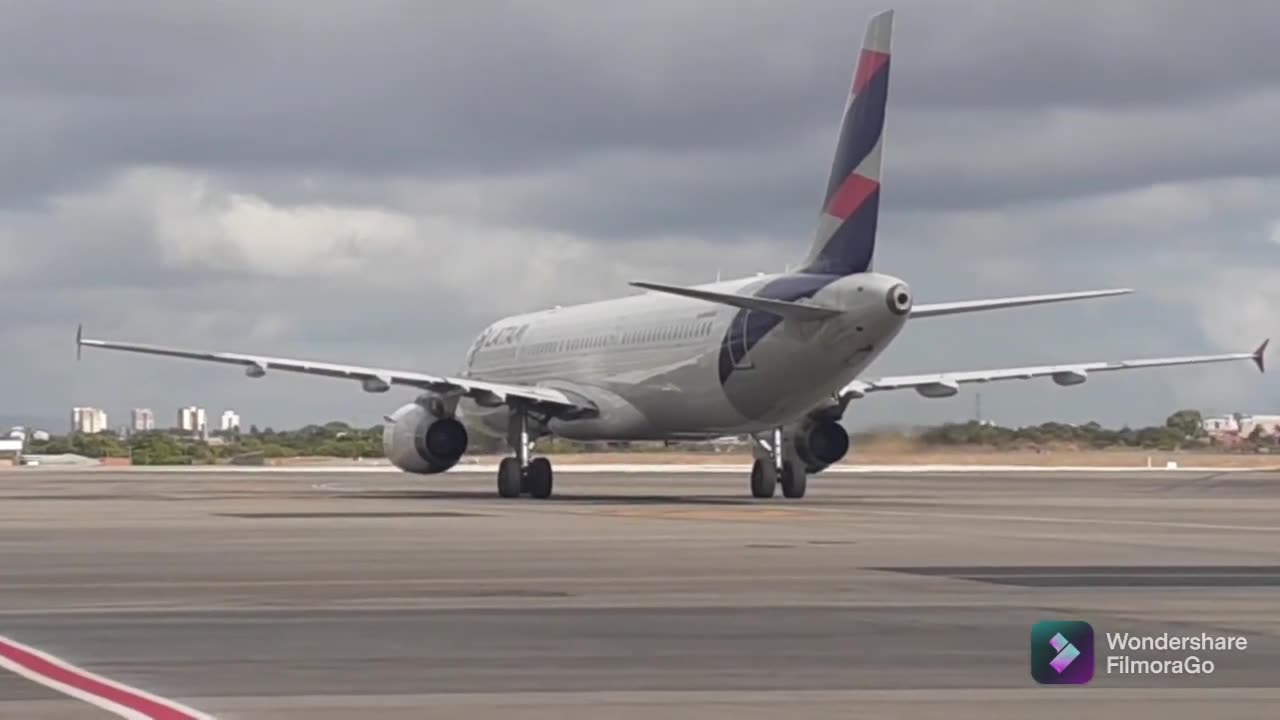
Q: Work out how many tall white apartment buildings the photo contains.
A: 4